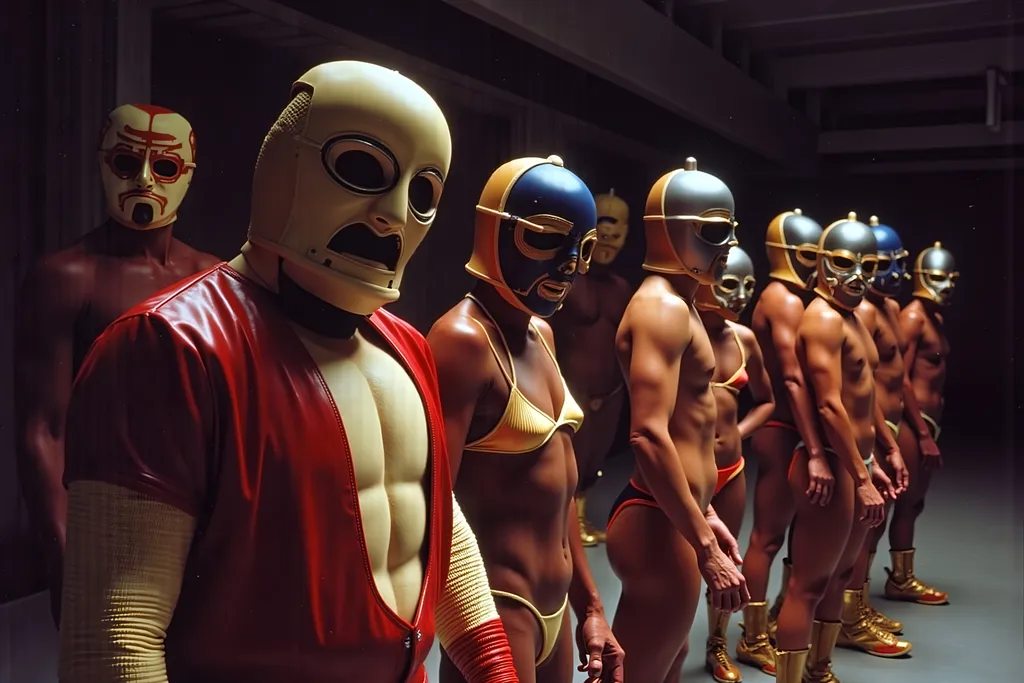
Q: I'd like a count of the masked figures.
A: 10